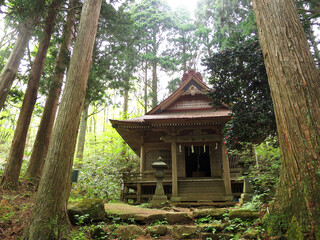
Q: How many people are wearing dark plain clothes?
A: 0